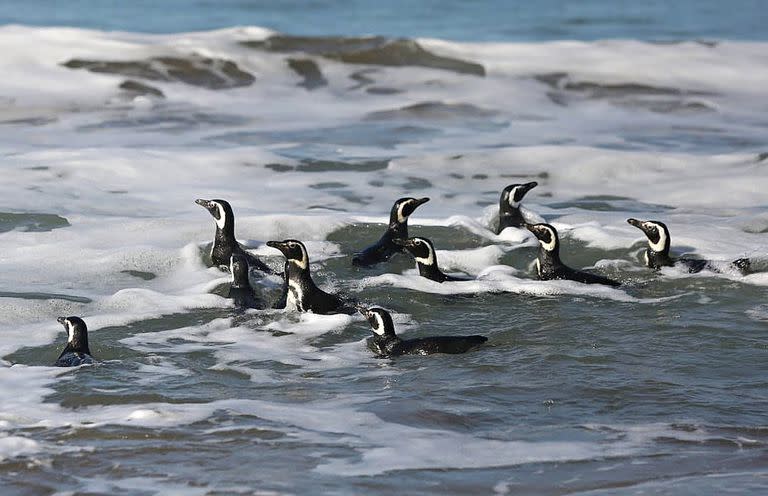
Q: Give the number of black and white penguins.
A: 10